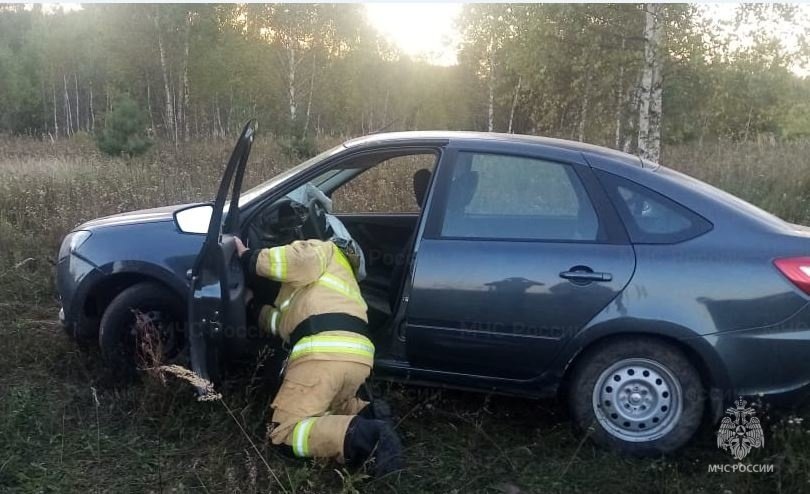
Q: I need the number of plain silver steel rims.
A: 1